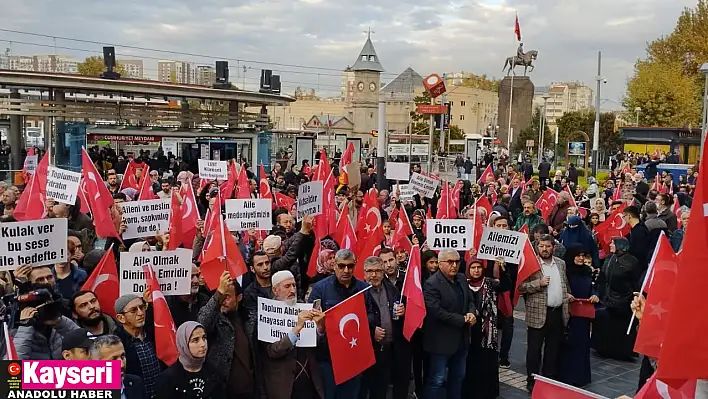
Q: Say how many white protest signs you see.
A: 14